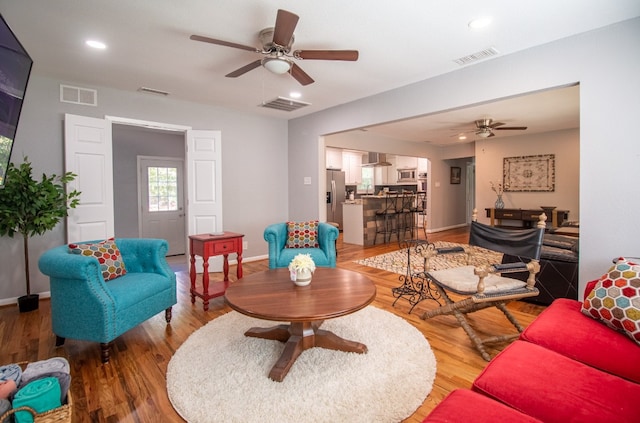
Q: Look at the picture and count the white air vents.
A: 4